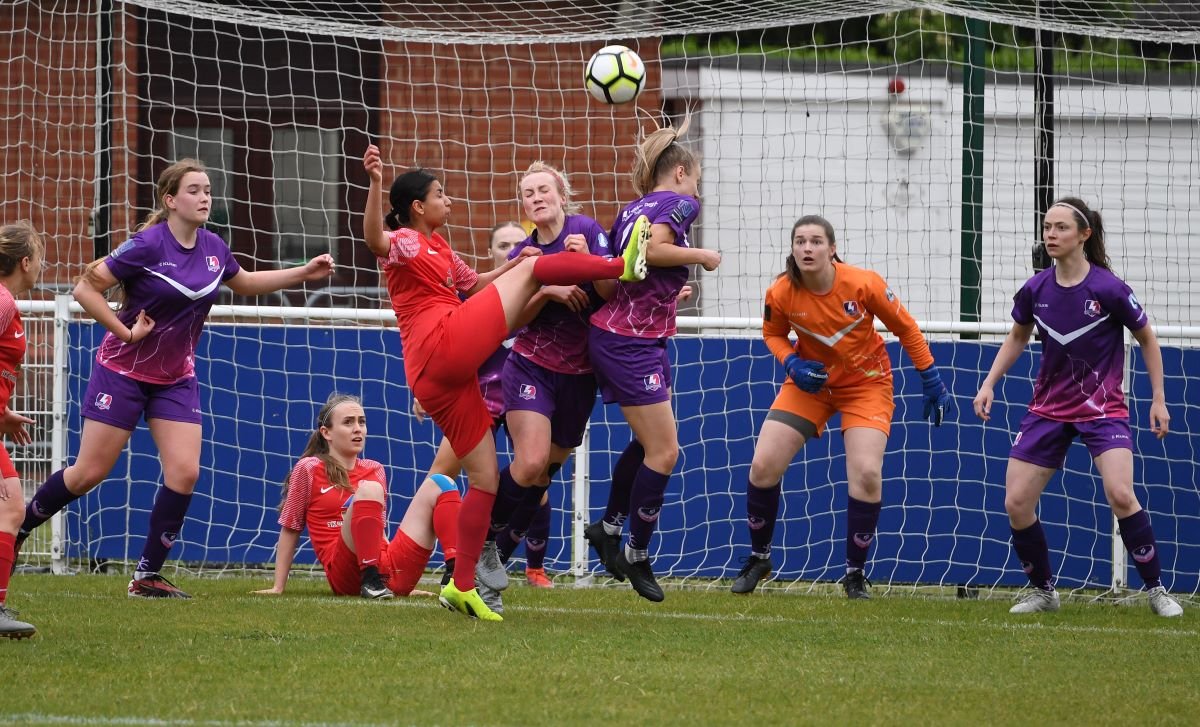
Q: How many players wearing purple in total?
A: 5